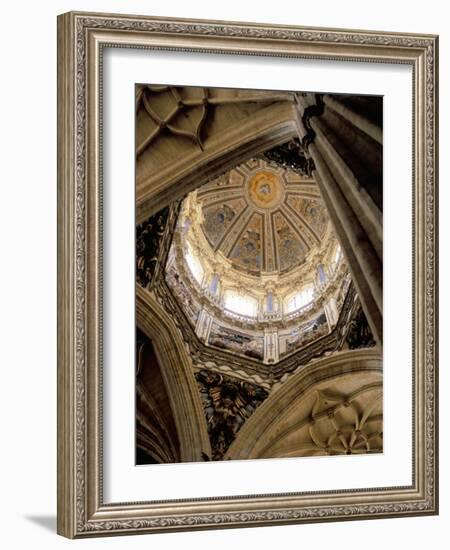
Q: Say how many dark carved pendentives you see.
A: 4